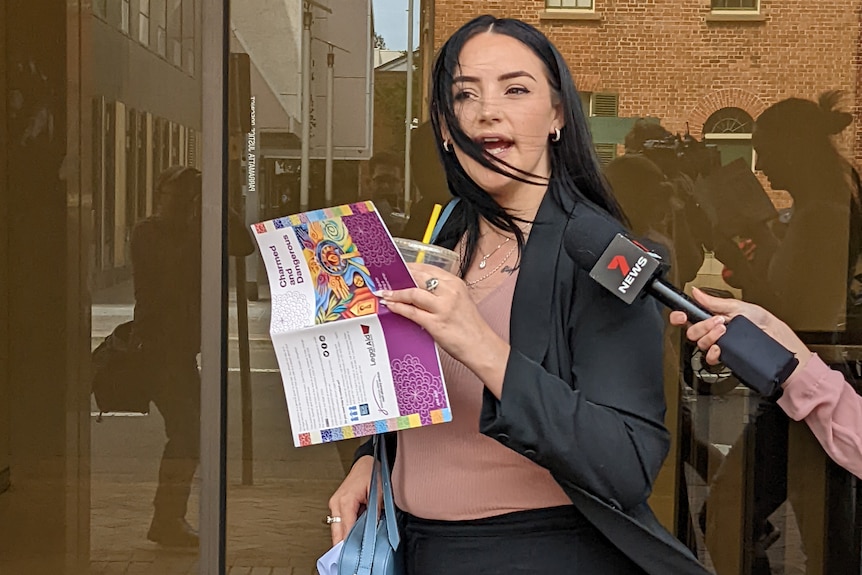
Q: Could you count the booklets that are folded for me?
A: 1